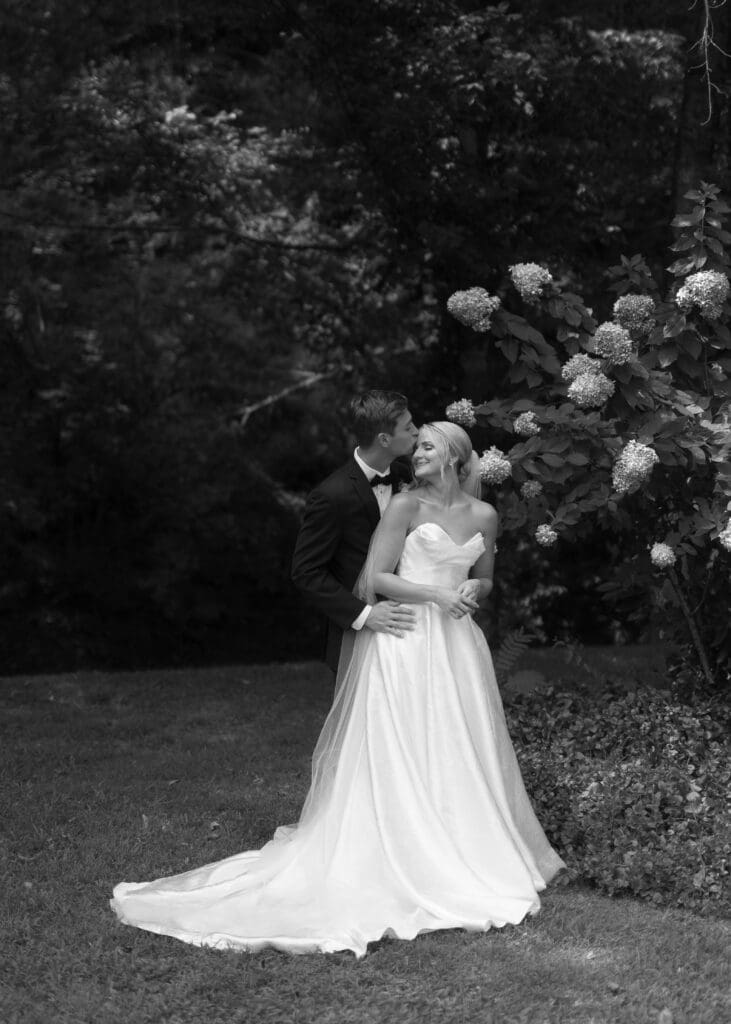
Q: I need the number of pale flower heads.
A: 15